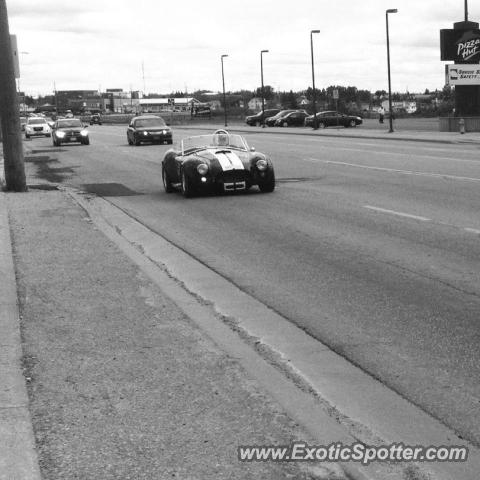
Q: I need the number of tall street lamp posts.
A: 4